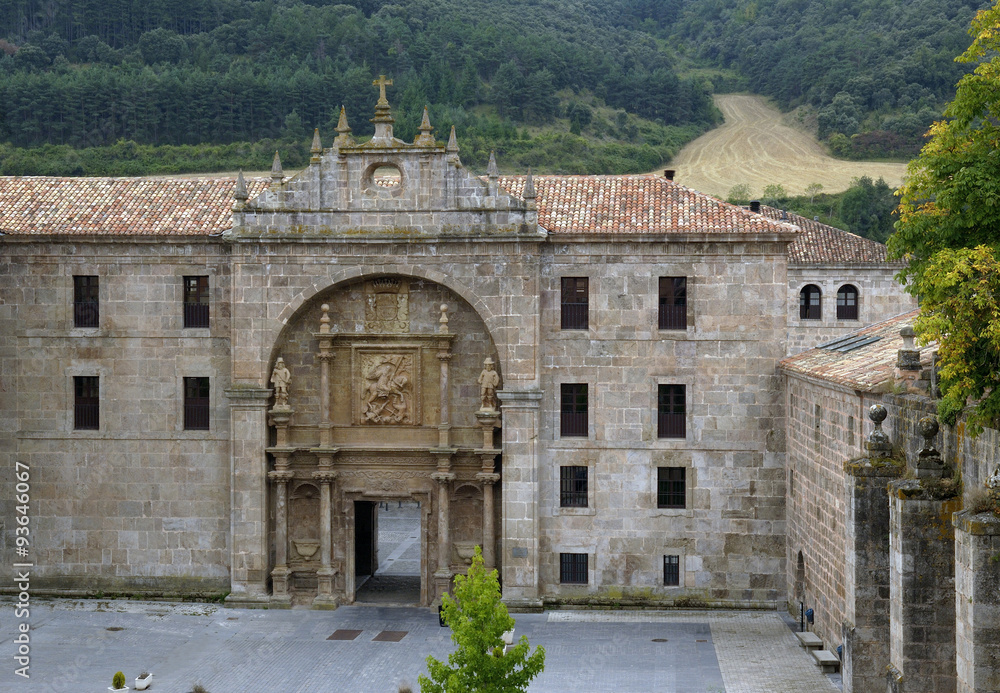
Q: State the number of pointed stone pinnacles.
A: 8